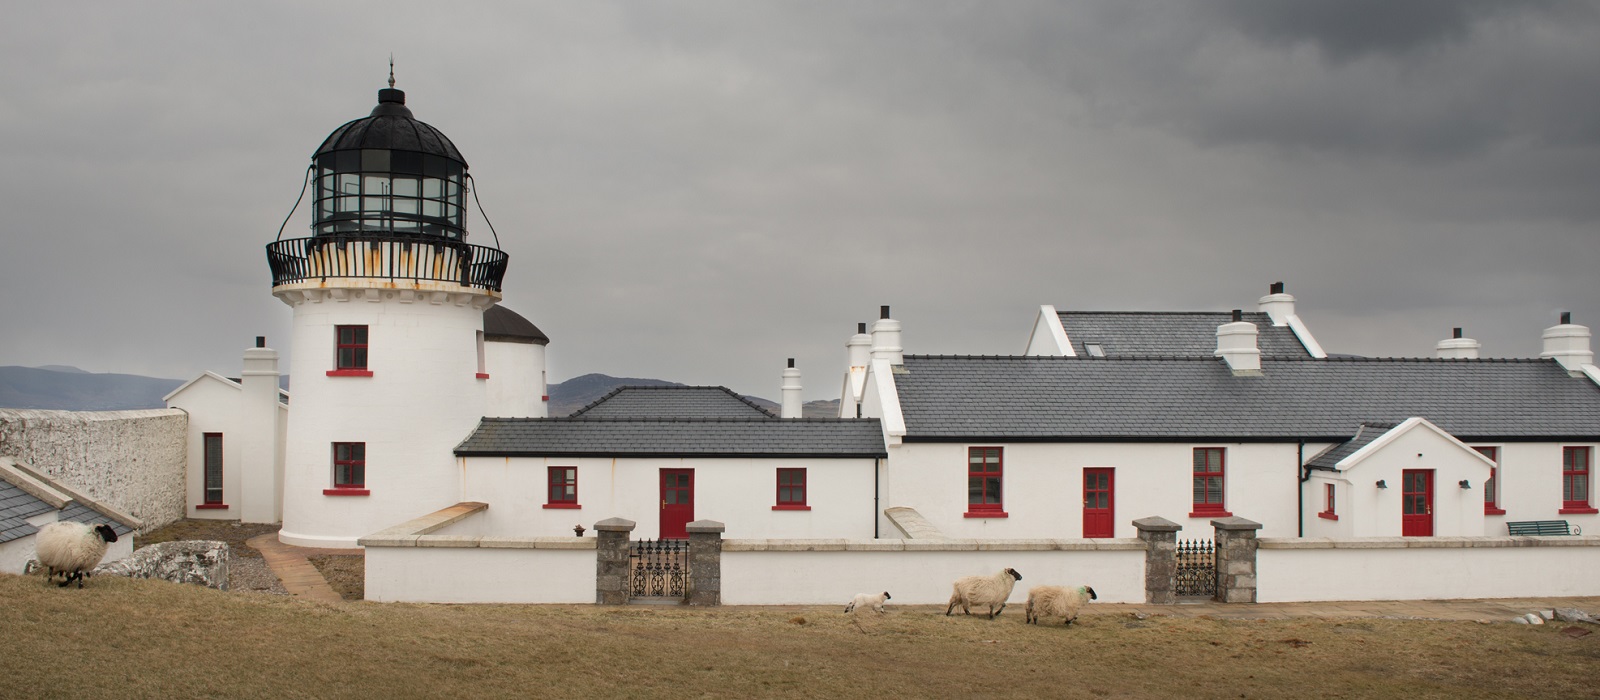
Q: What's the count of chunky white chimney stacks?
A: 8